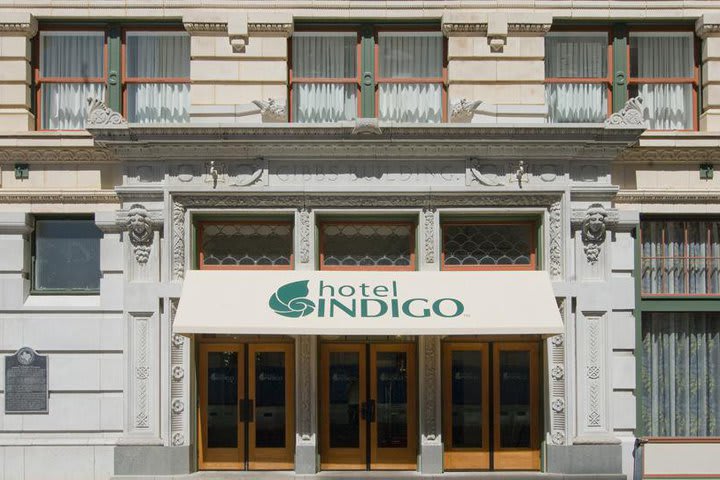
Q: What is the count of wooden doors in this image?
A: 6